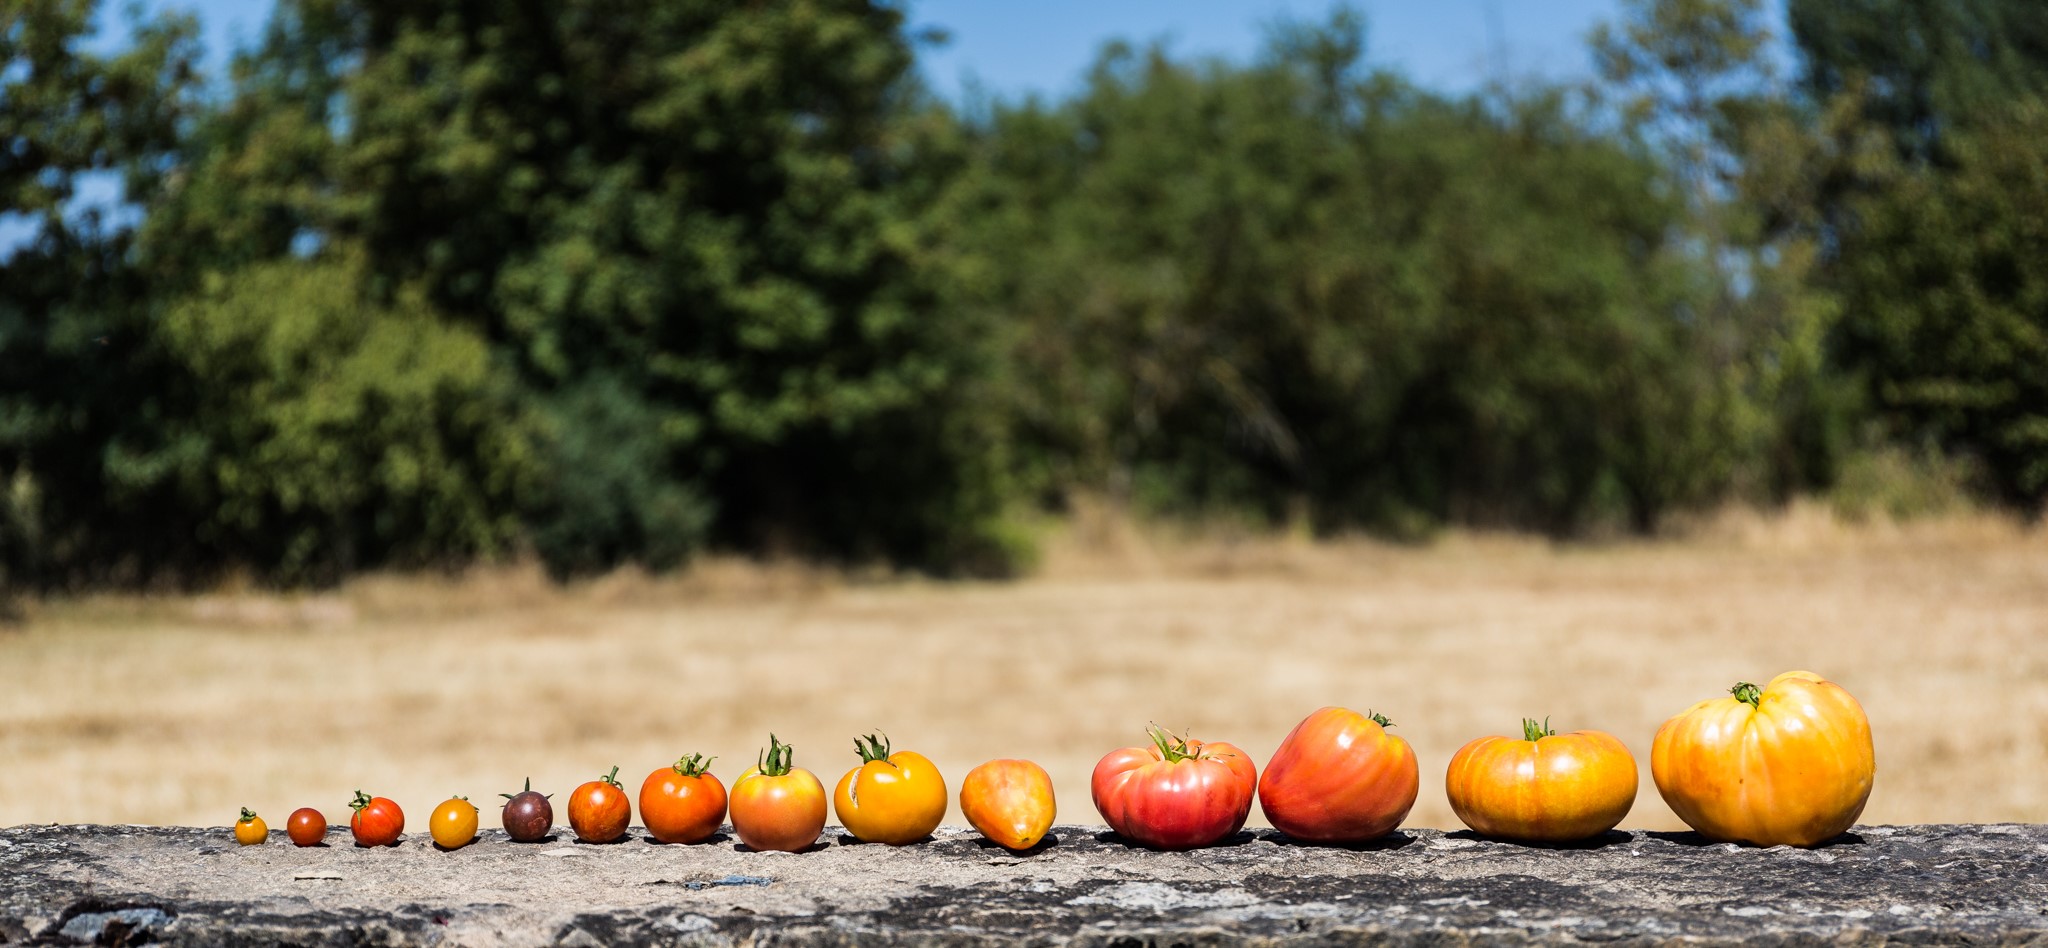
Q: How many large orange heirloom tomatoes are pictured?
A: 2